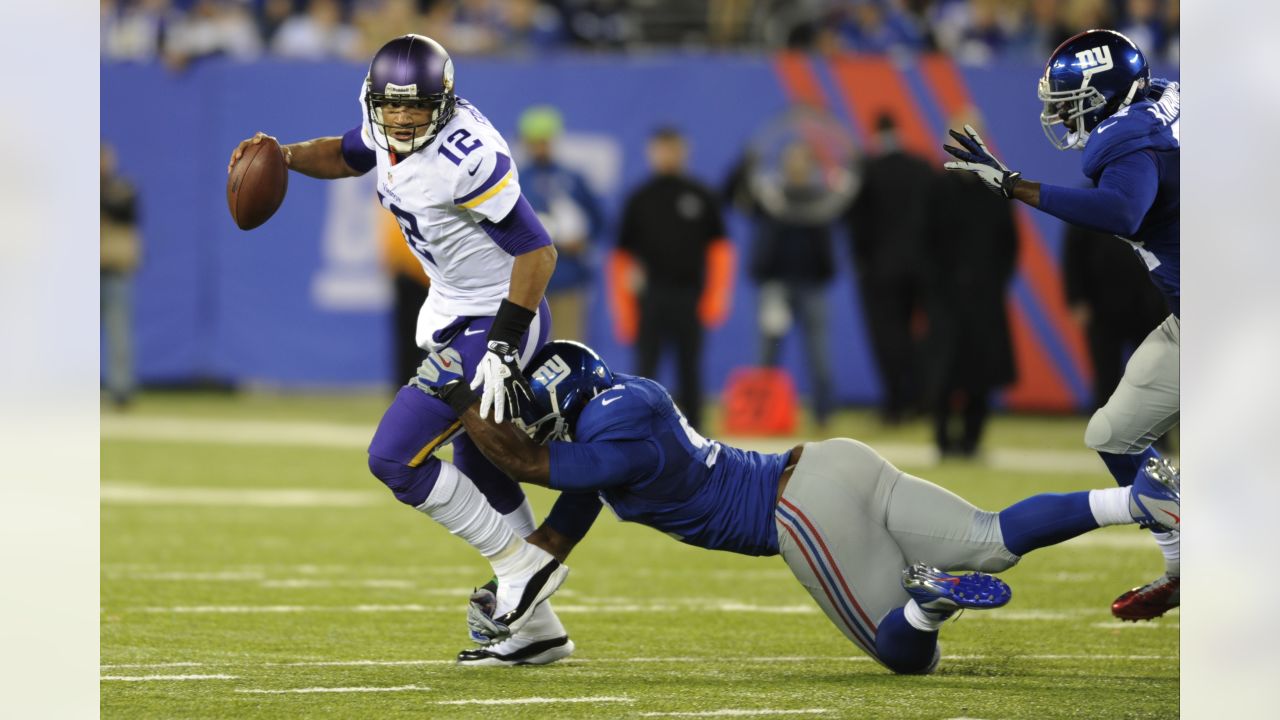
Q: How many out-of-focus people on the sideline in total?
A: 8